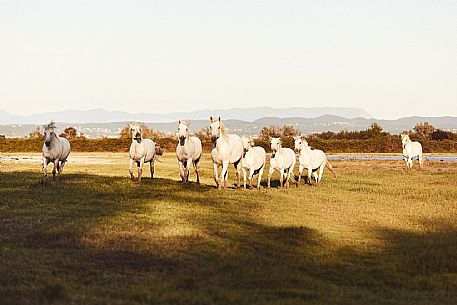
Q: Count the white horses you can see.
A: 8